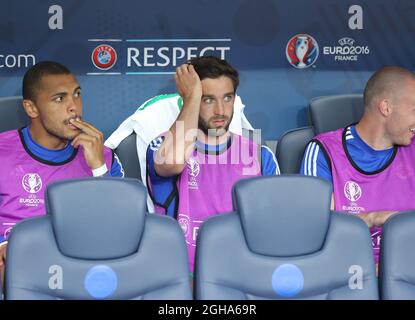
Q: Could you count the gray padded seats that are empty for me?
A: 3